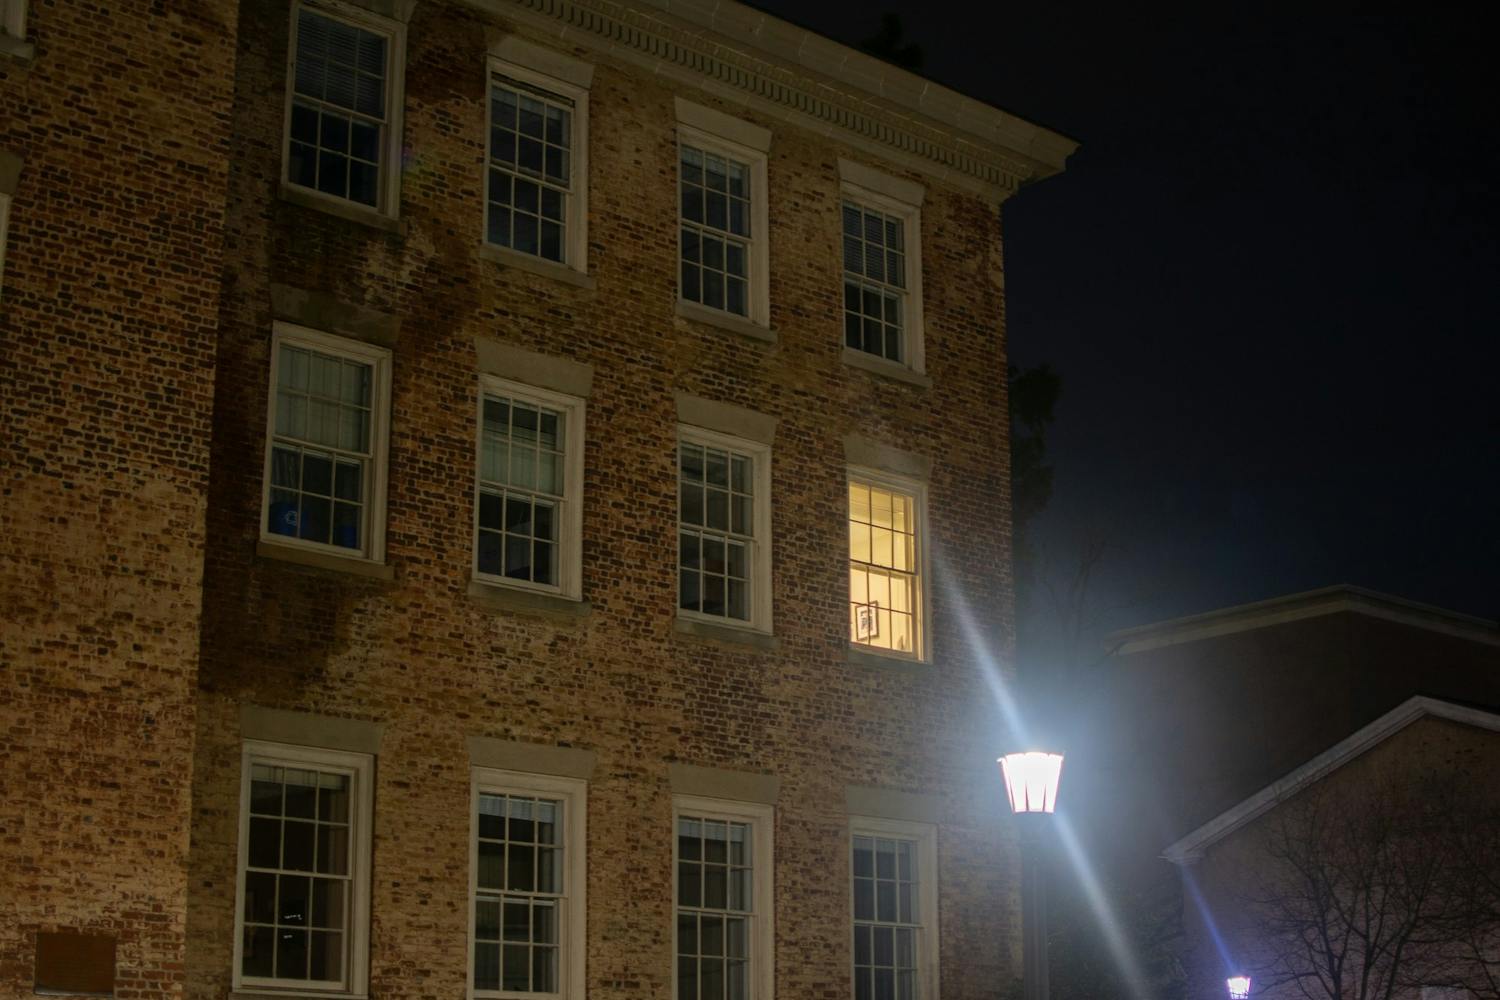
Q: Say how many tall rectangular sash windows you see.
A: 12